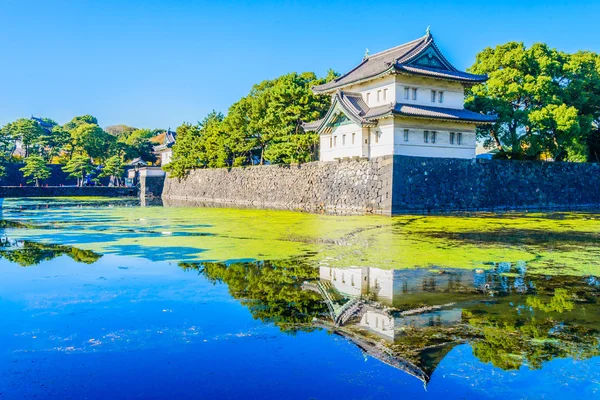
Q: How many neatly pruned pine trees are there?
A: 3